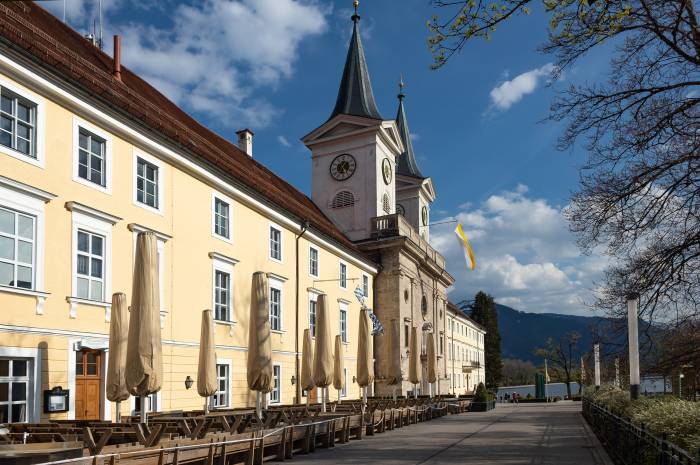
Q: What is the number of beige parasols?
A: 11